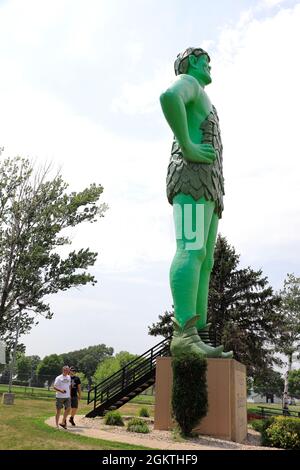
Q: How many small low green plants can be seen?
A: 3